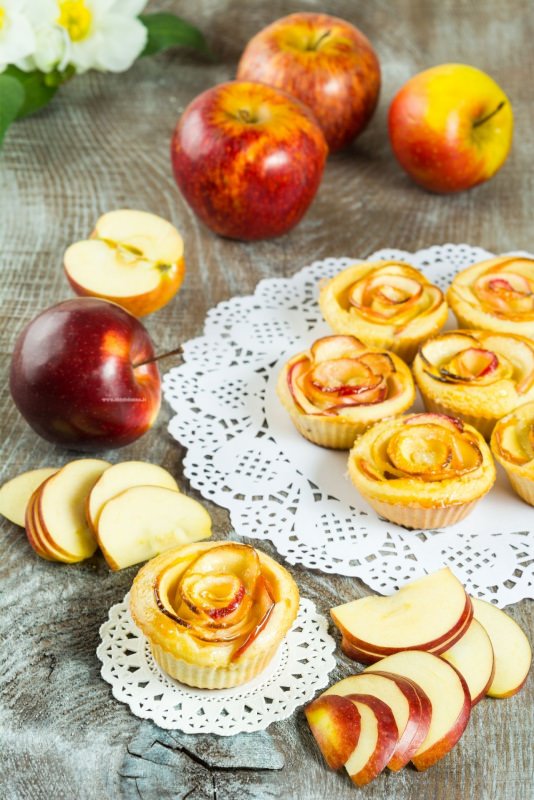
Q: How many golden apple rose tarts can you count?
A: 7